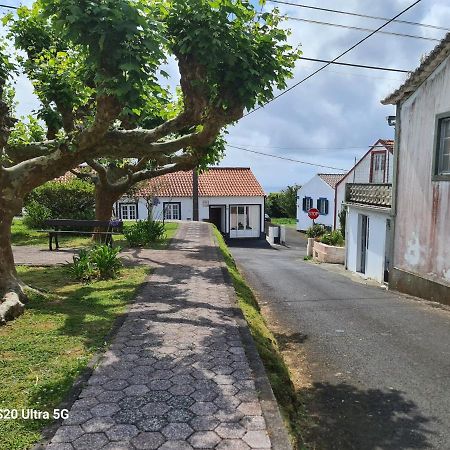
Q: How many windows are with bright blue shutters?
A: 2